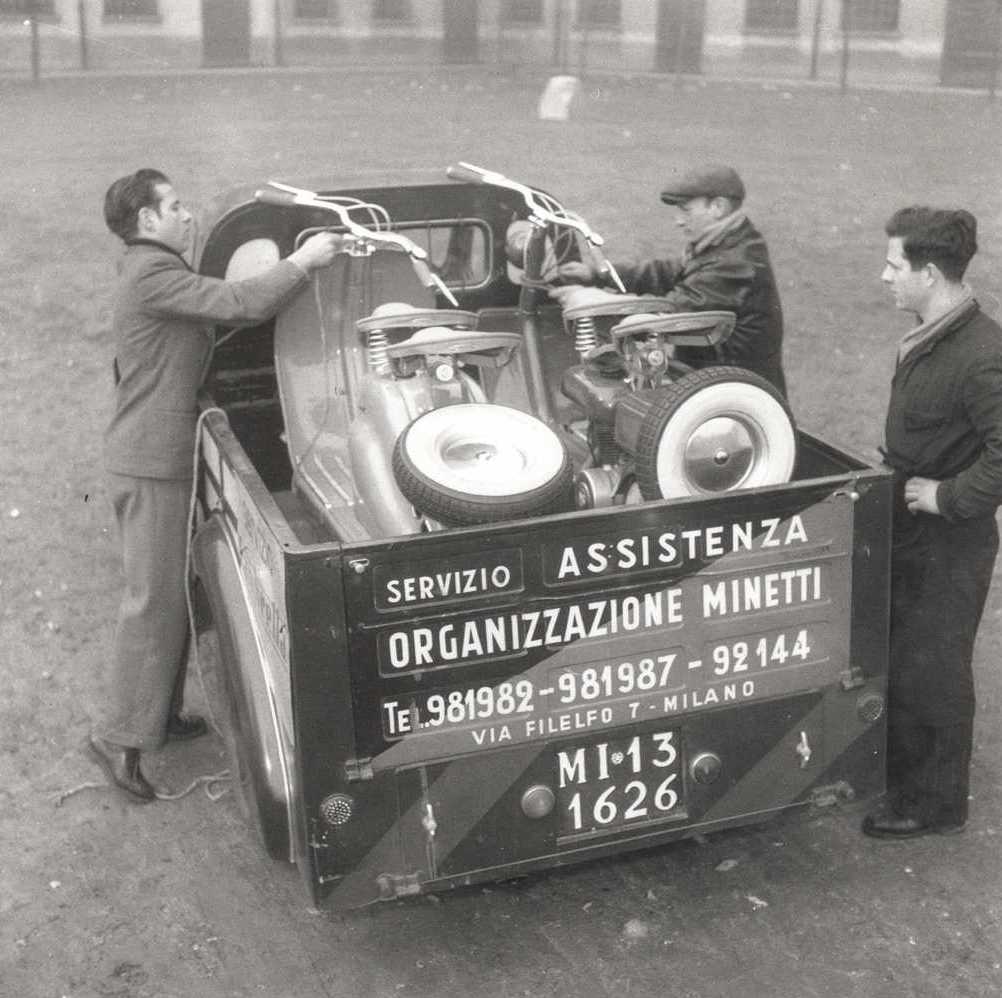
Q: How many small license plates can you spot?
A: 1